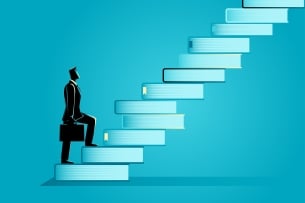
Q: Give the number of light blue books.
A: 12